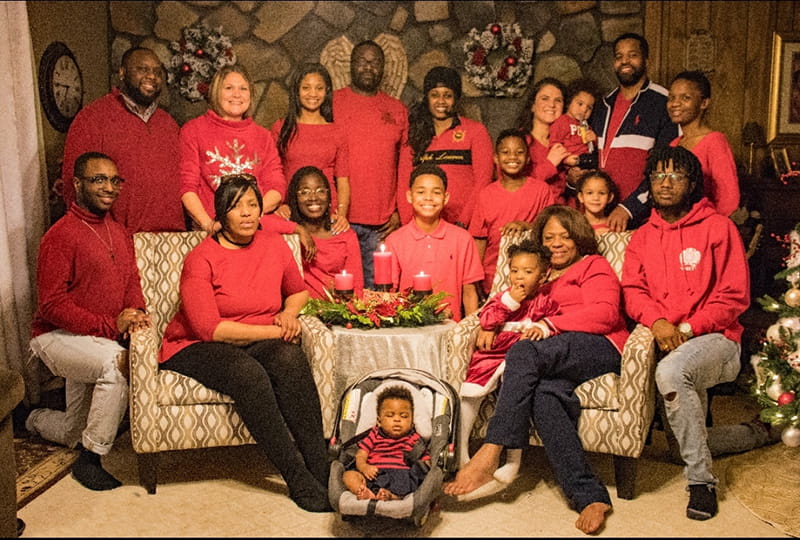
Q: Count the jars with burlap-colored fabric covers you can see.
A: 0